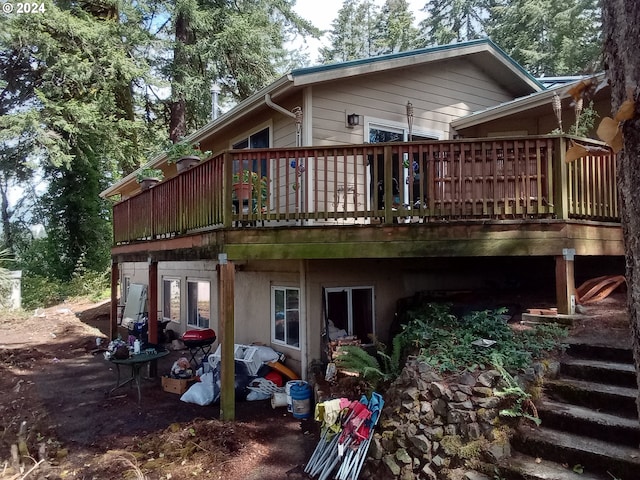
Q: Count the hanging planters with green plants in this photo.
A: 2